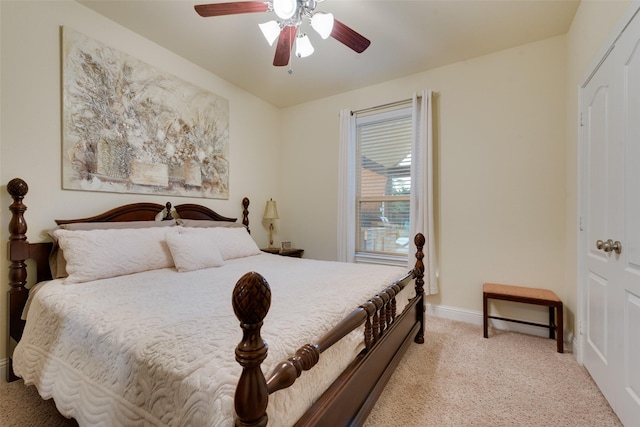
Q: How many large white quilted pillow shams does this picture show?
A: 2